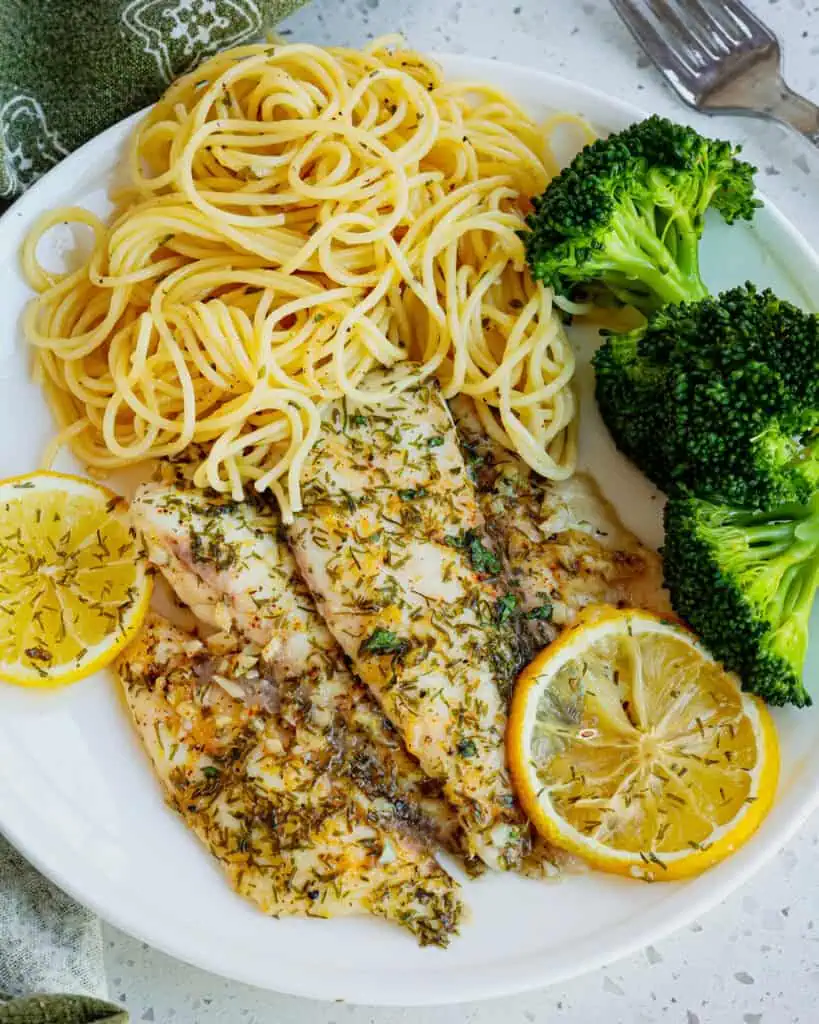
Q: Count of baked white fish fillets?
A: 2